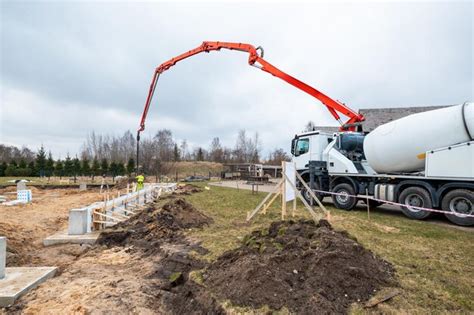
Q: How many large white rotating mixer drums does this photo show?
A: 1